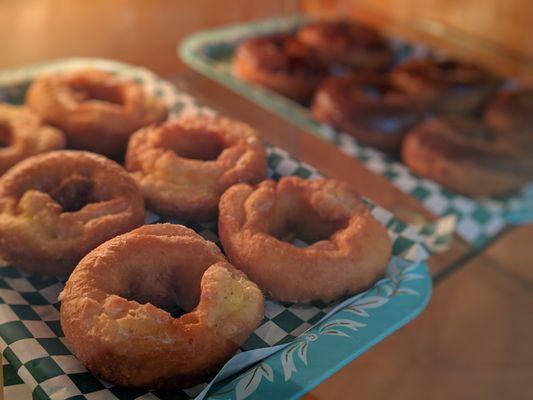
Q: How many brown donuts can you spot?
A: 12